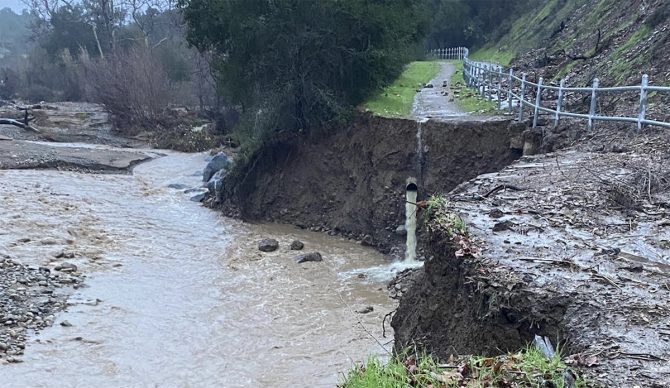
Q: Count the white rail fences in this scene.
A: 1